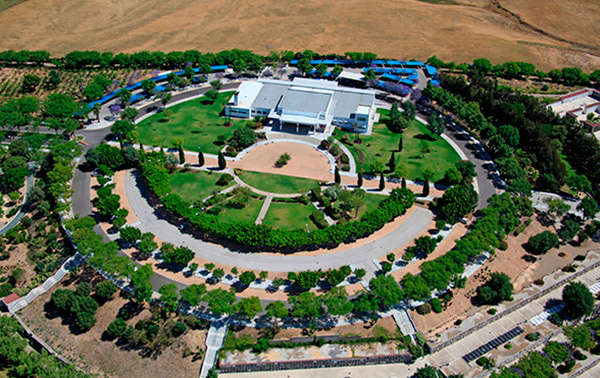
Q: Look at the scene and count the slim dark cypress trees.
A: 13